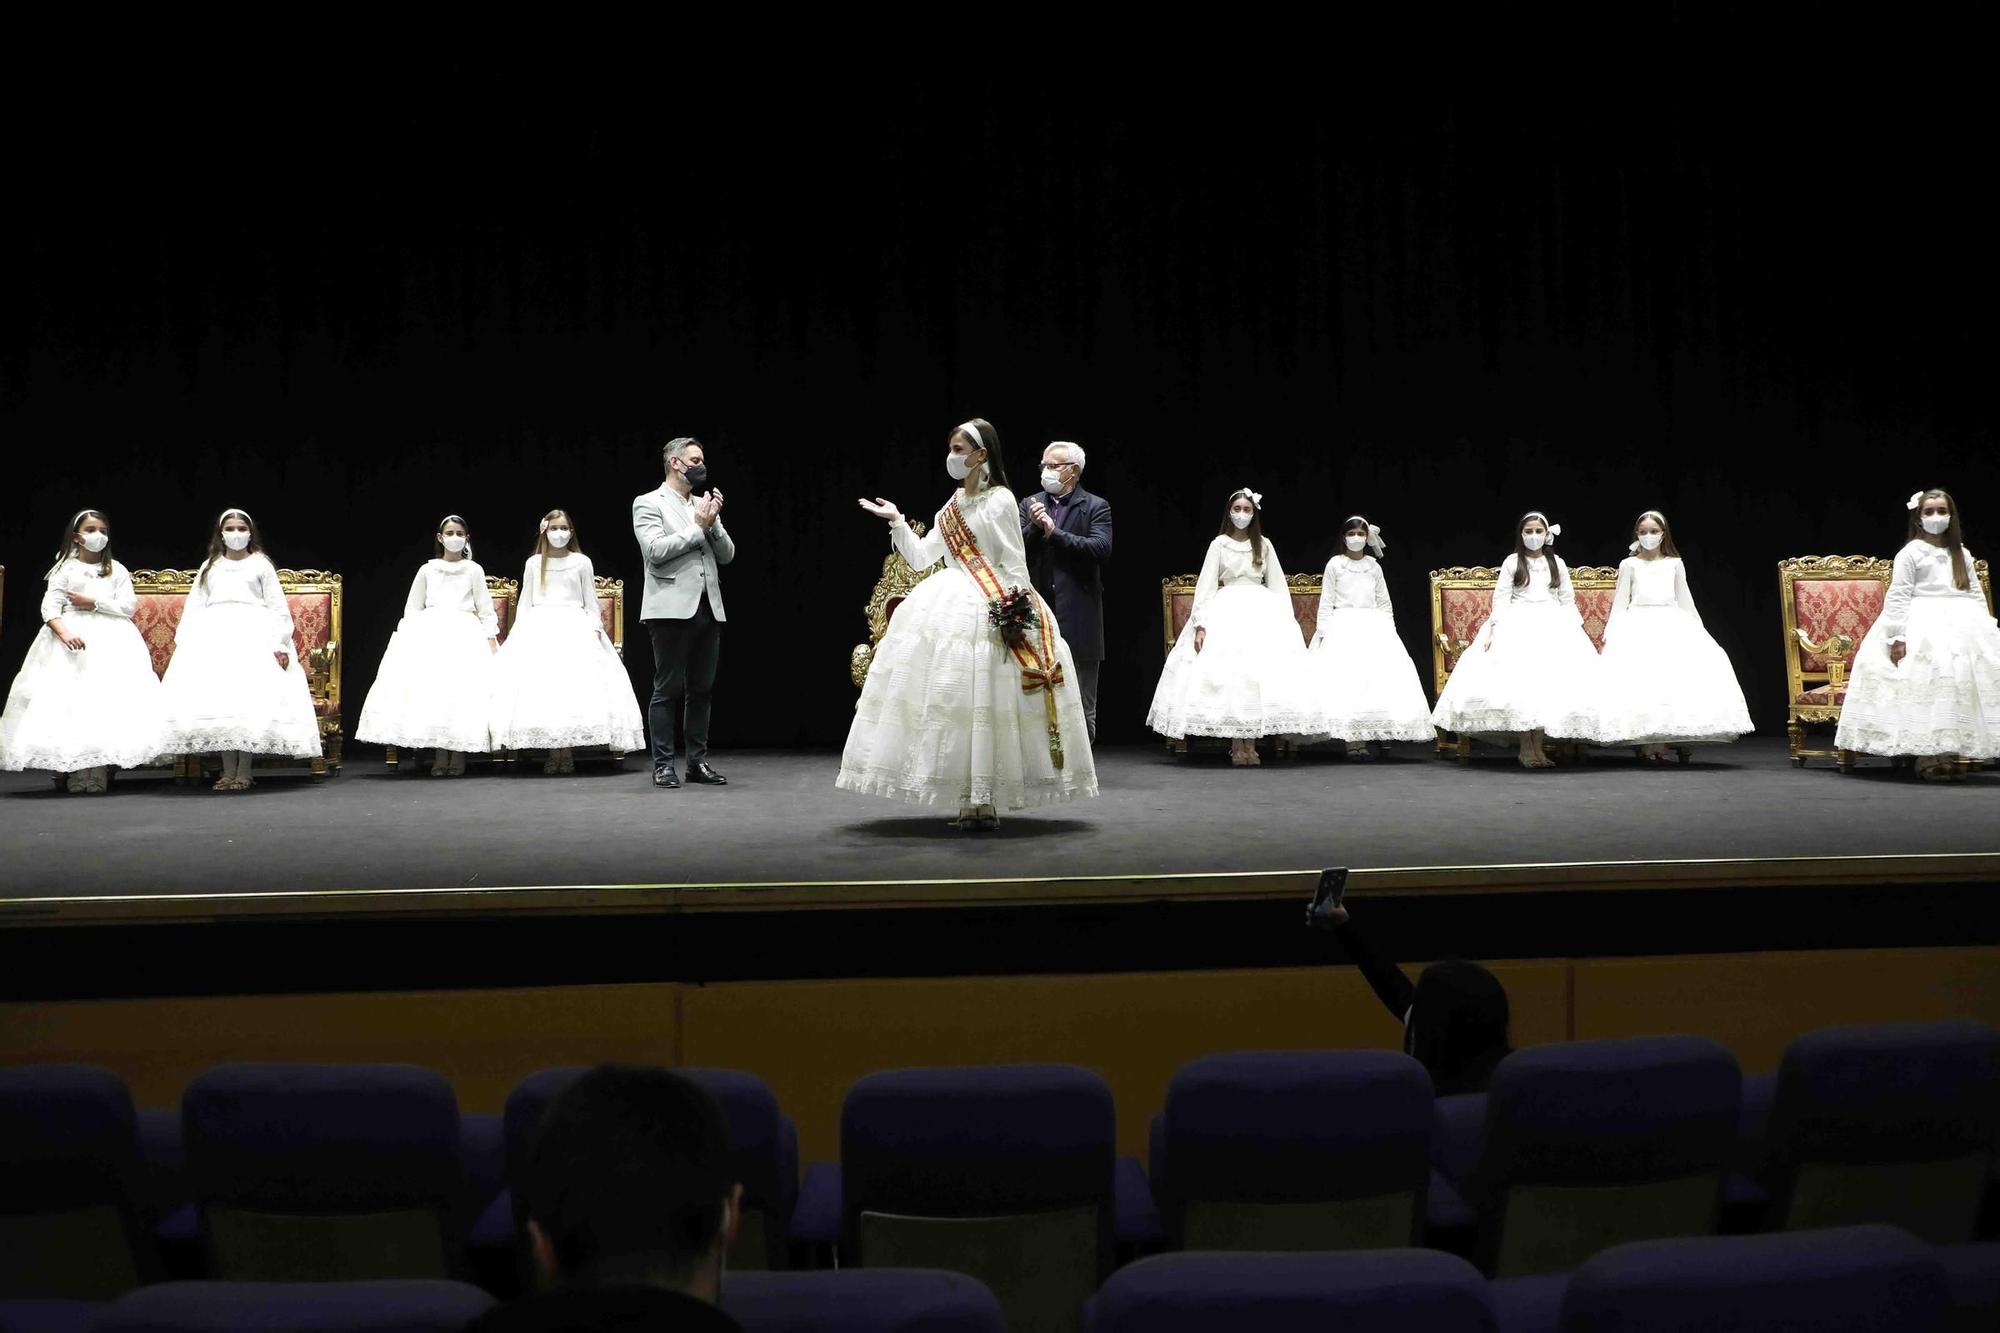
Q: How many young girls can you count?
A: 10